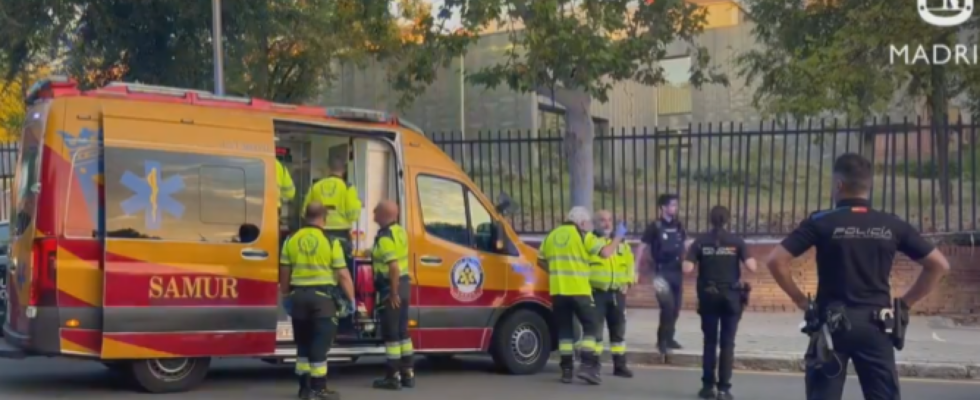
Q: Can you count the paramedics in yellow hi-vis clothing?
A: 6